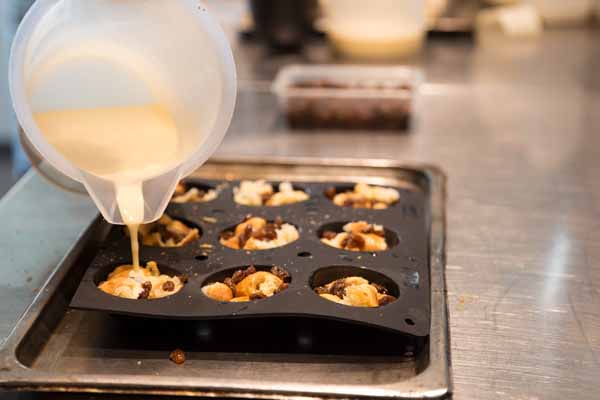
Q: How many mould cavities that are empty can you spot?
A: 0